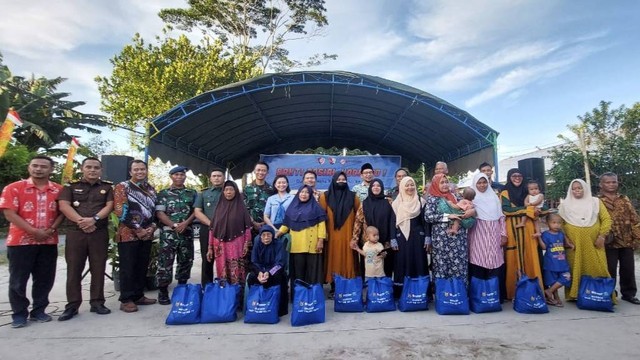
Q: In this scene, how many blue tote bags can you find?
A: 11